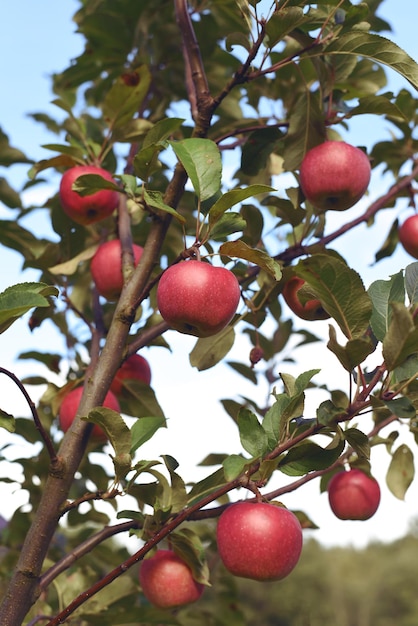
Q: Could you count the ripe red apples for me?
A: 11